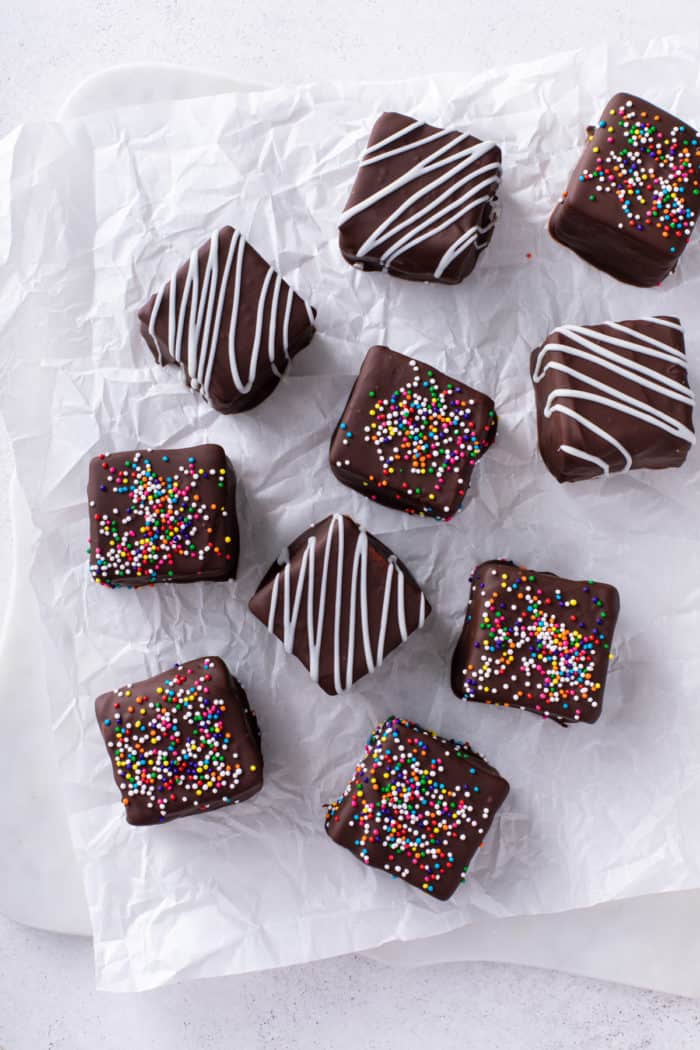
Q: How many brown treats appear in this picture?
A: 10